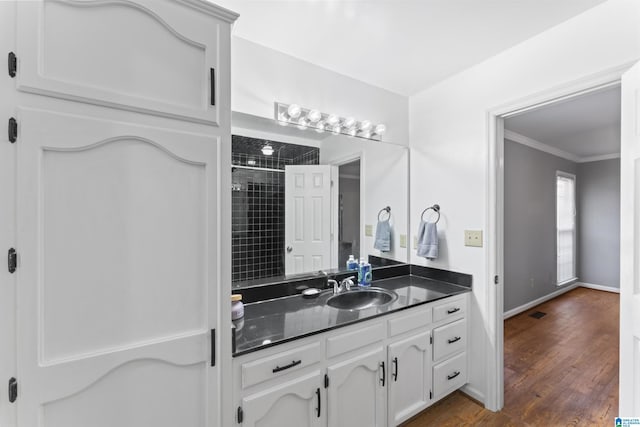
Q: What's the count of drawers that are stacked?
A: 3